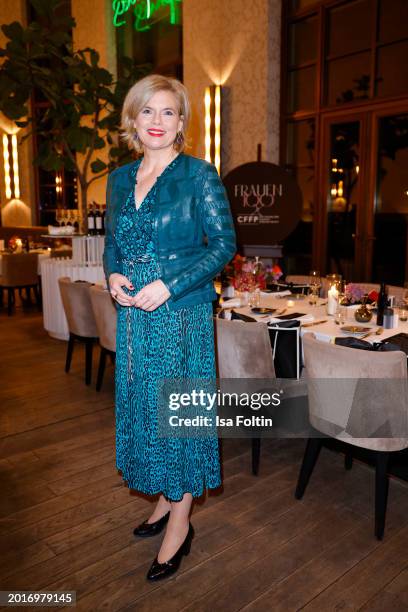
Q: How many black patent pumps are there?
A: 2